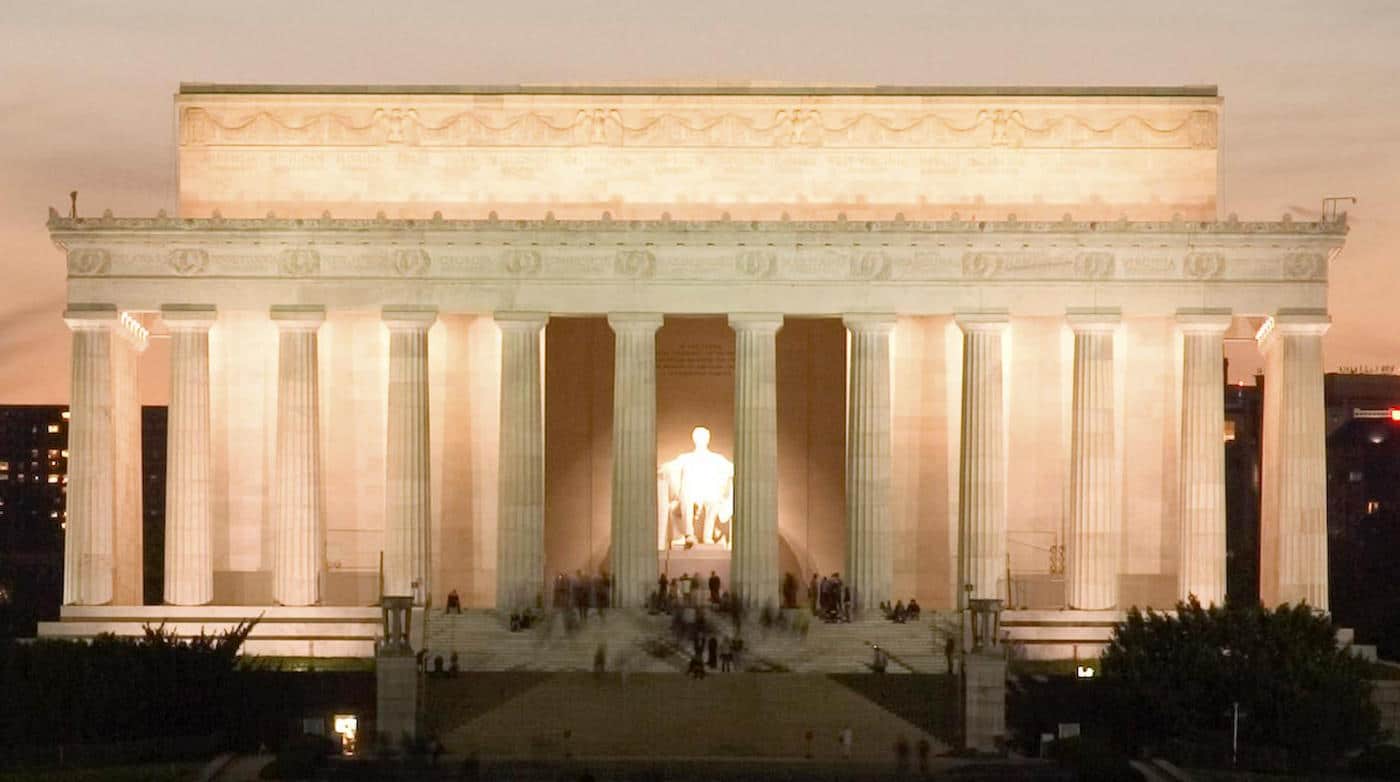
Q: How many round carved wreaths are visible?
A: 12